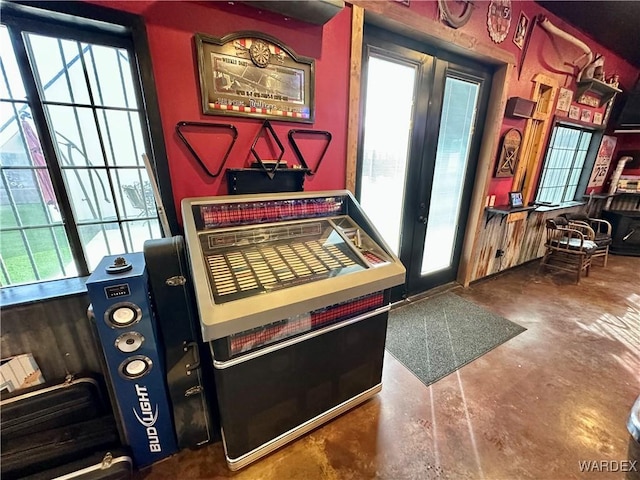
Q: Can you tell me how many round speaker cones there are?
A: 3